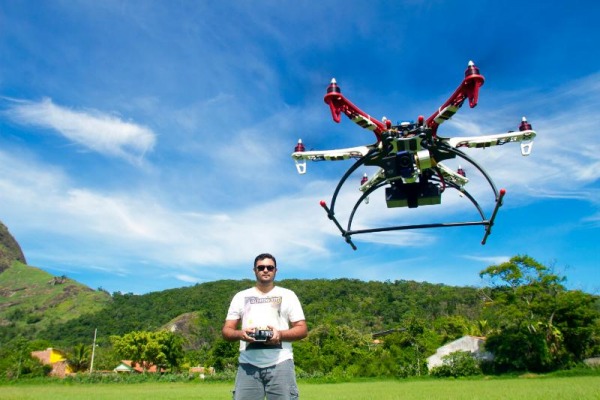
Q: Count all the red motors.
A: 6